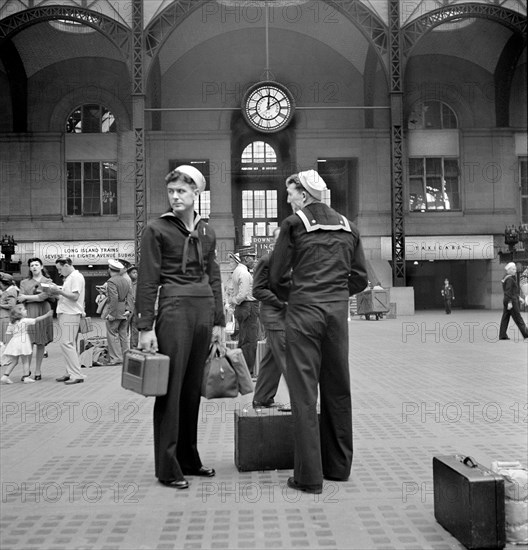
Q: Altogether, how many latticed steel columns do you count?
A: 2